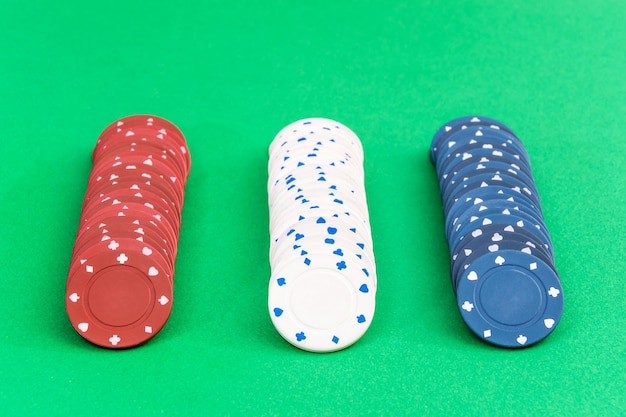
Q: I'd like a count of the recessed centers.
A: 3